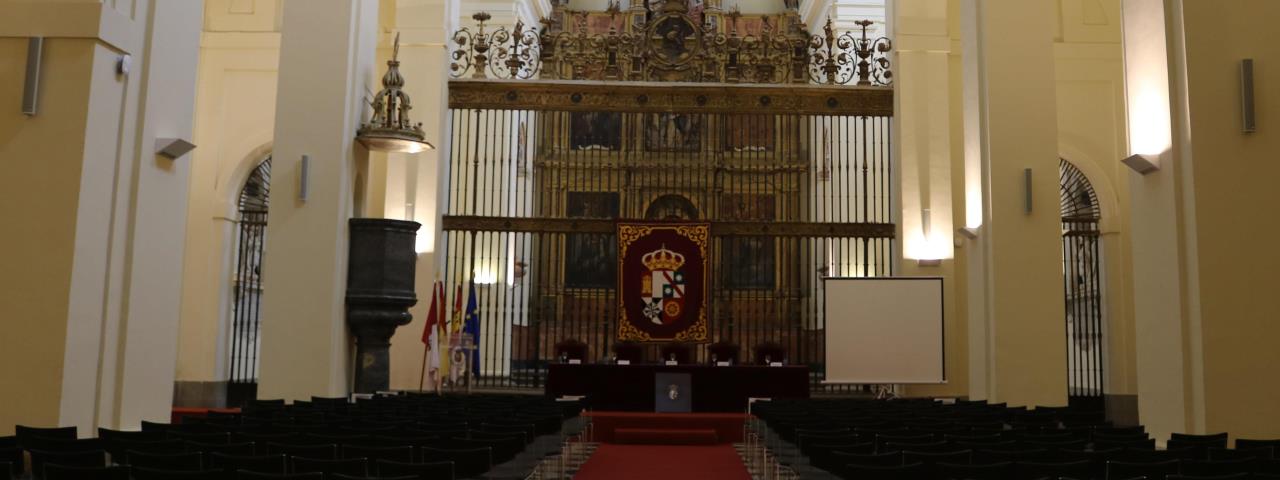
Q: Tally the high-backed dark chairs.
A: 5